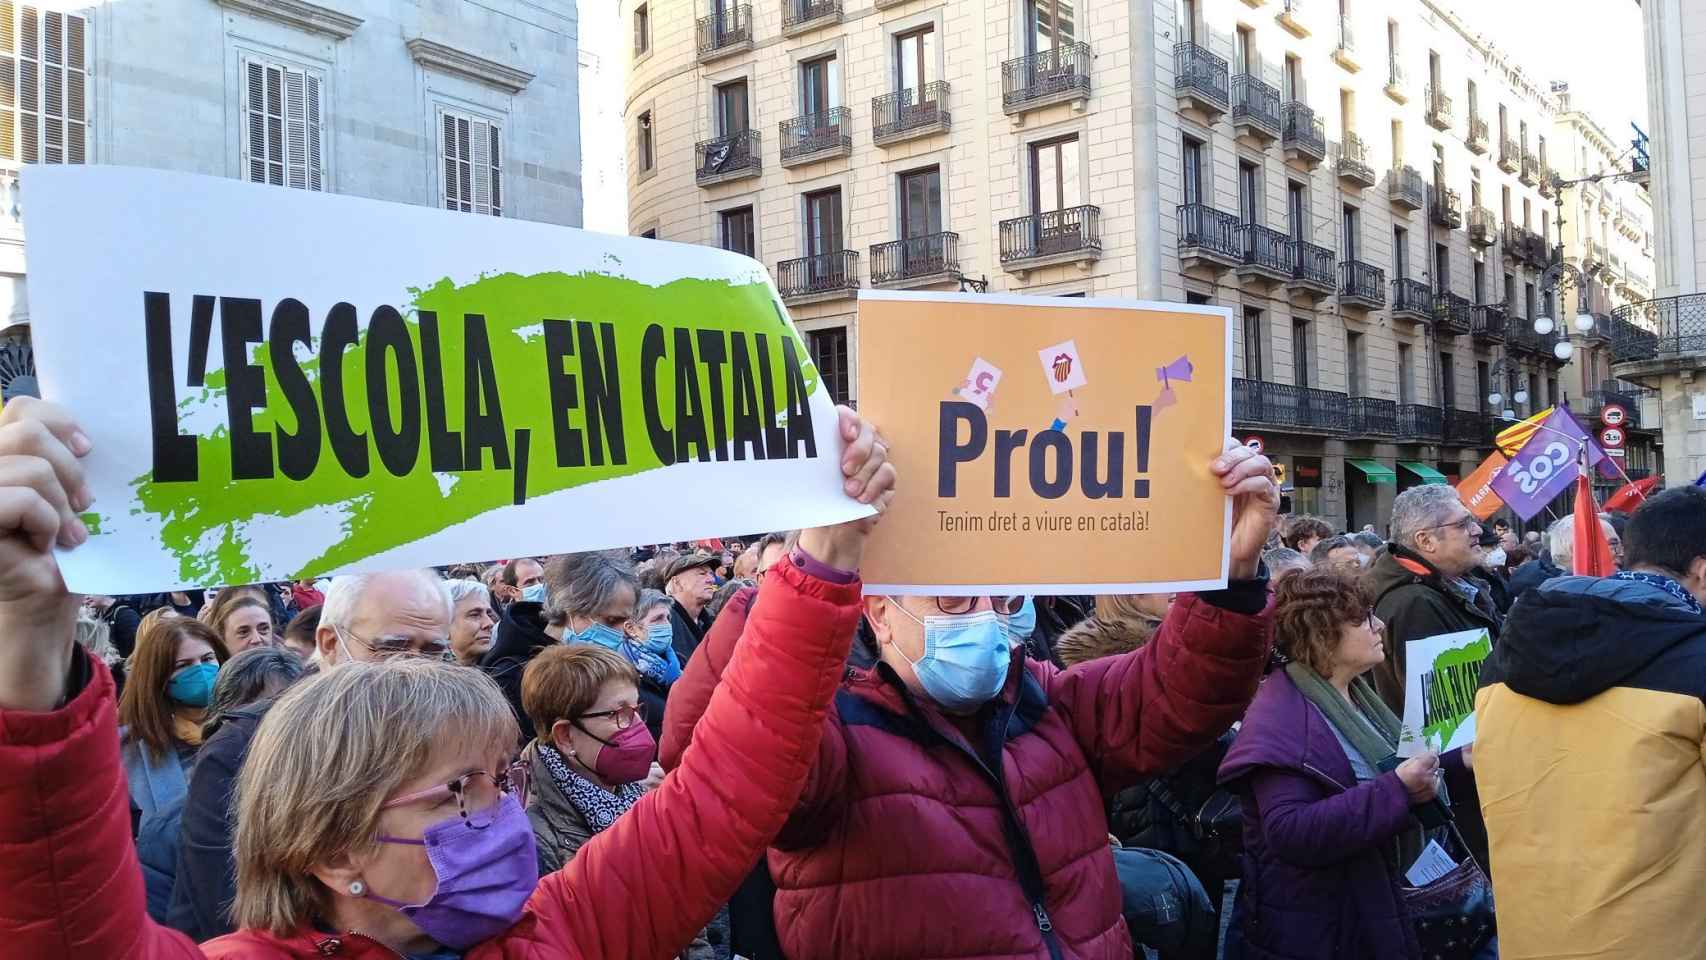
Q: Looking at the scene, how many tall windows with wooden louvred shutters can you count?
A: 3